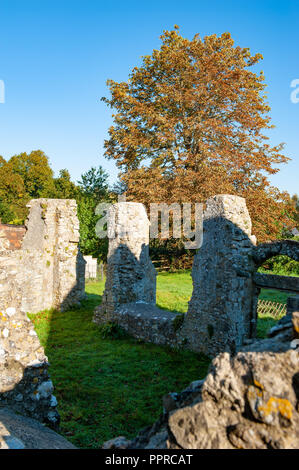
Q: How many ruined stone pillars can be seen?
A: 3